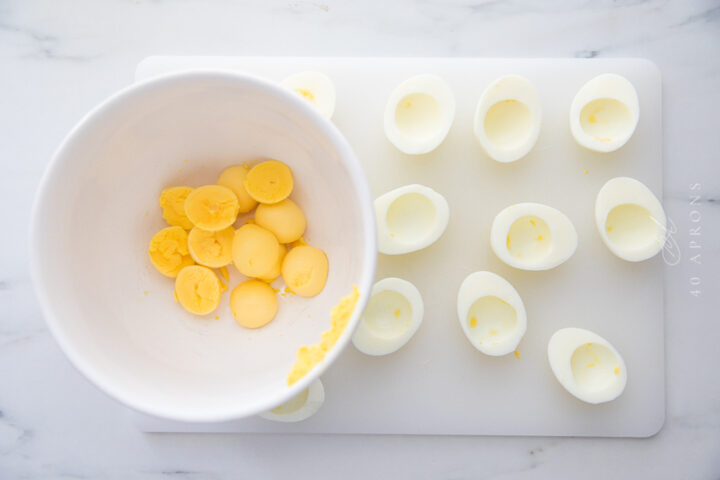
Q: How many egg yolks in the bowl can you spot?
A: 12